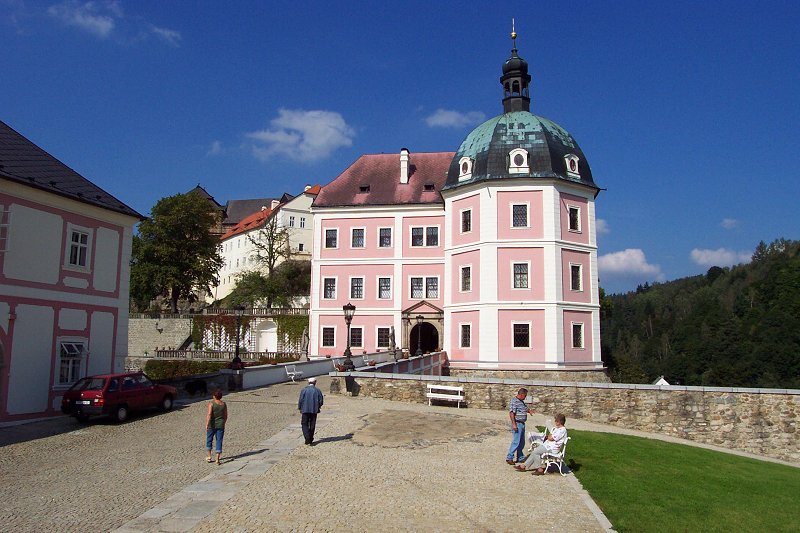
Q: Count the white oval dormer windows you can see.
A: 3